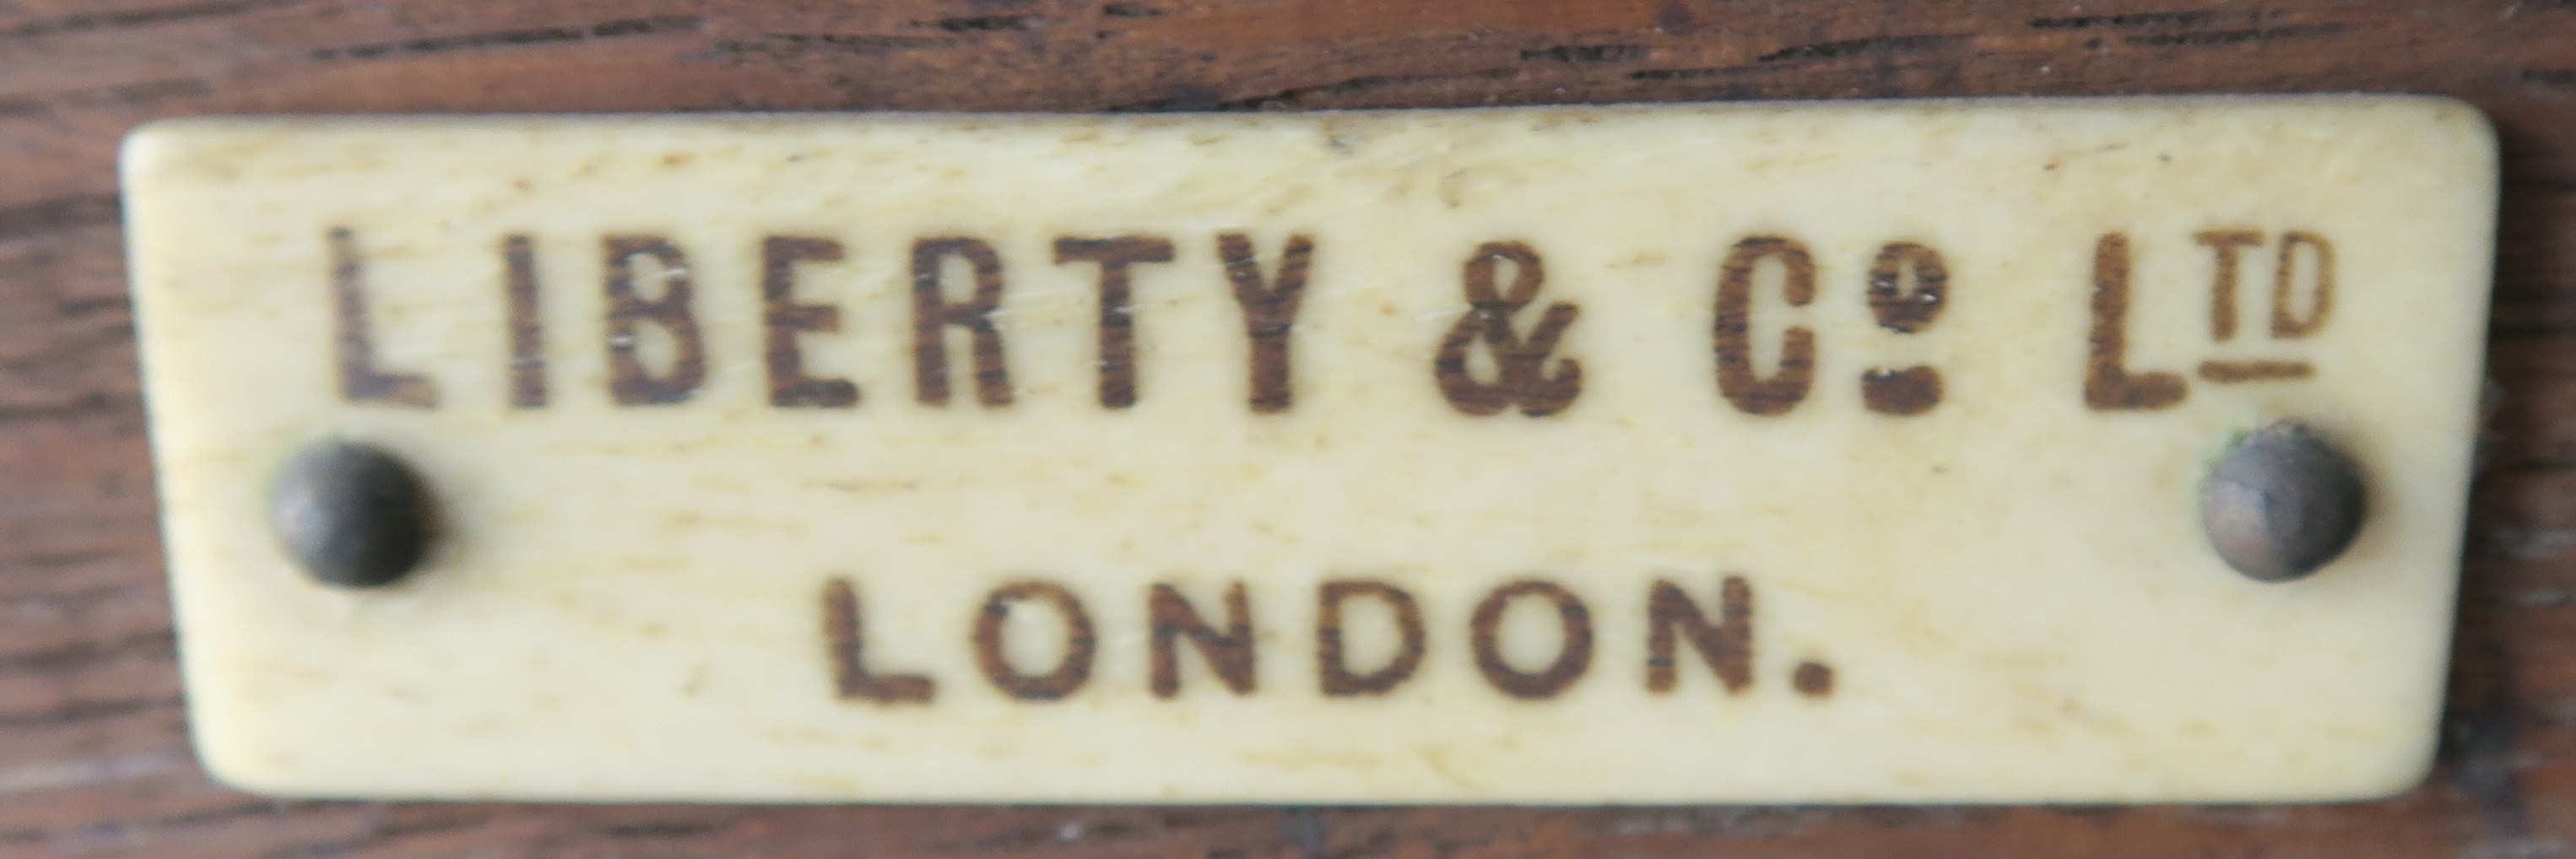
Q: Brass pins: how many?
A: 2